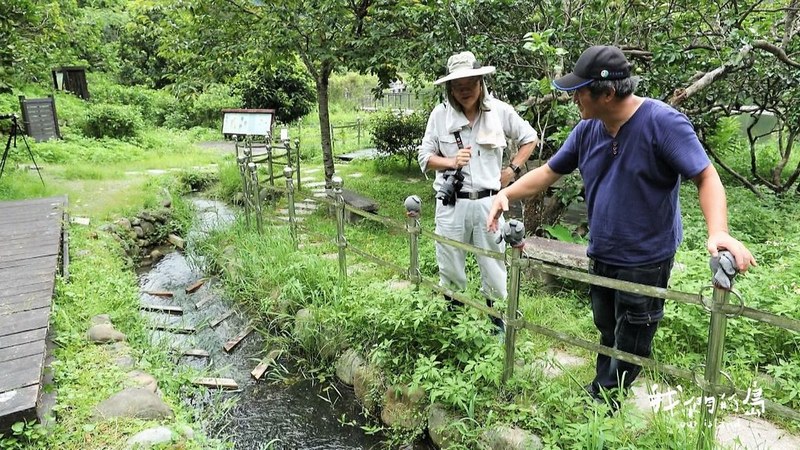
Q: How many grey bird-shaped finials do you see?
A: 3